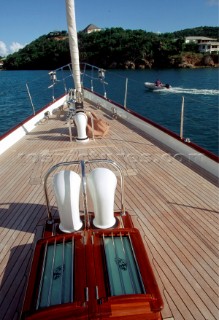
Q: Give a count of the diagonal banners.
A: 0